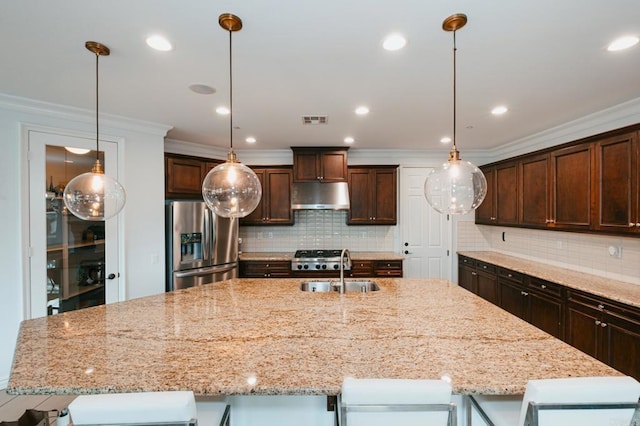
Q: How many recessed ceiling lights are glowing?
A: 9